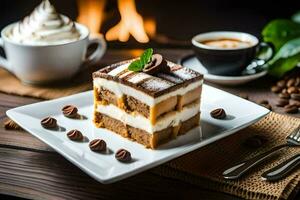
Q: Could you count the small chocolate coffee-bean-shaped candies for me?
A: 6